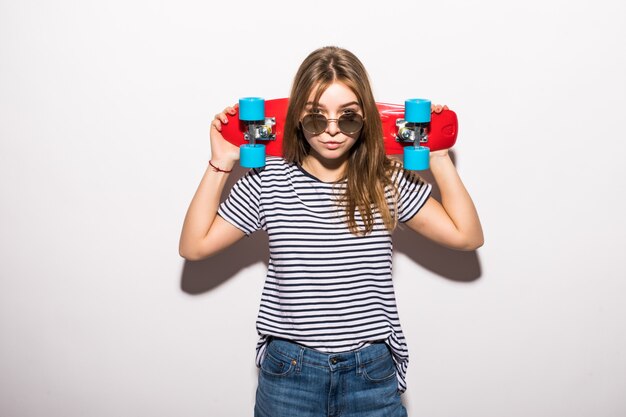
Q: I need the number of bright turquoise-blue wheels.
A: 4